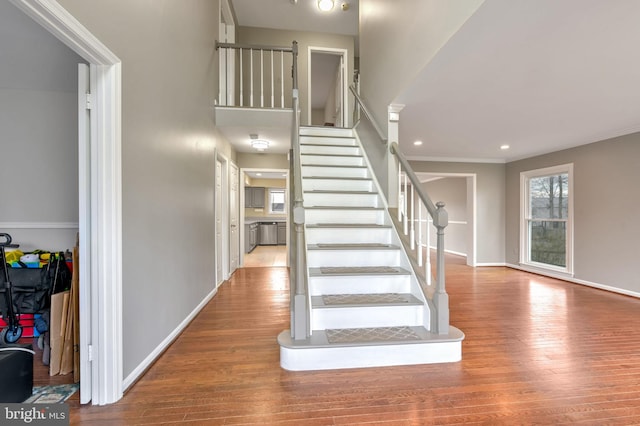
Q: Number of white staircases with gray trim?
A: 1